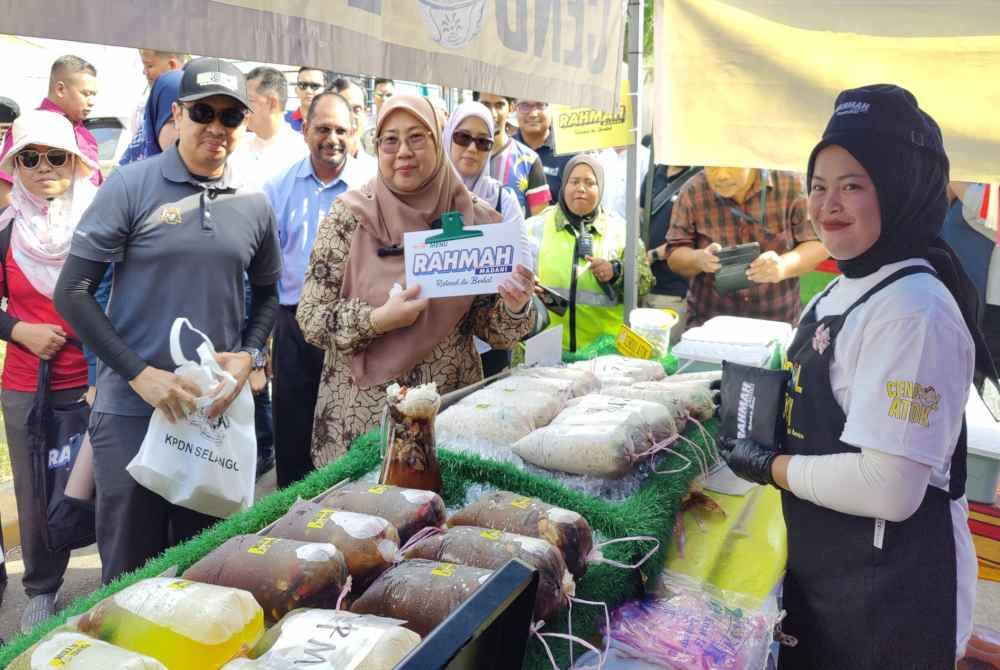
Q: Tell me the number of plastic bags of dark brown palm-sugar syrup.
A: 6